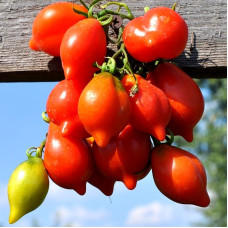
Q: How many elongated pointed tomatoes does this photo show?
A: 12